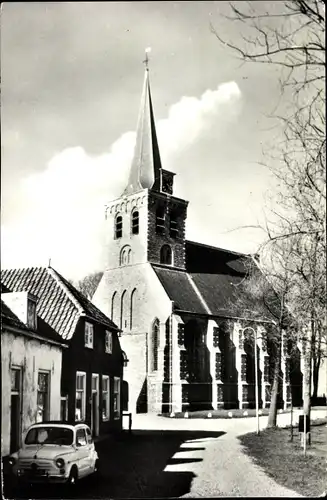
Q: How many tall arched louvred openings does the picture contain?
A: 4